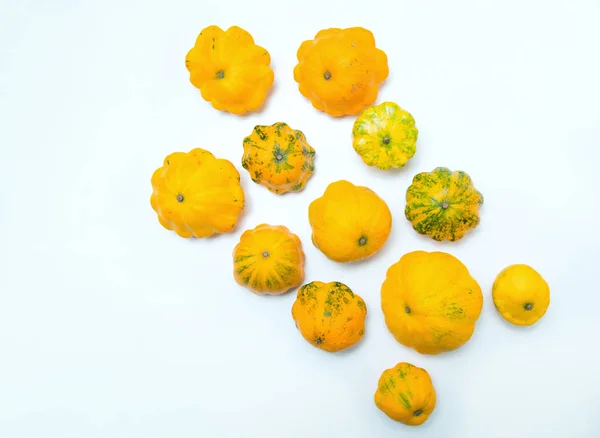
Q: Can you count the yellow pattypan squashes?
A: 12